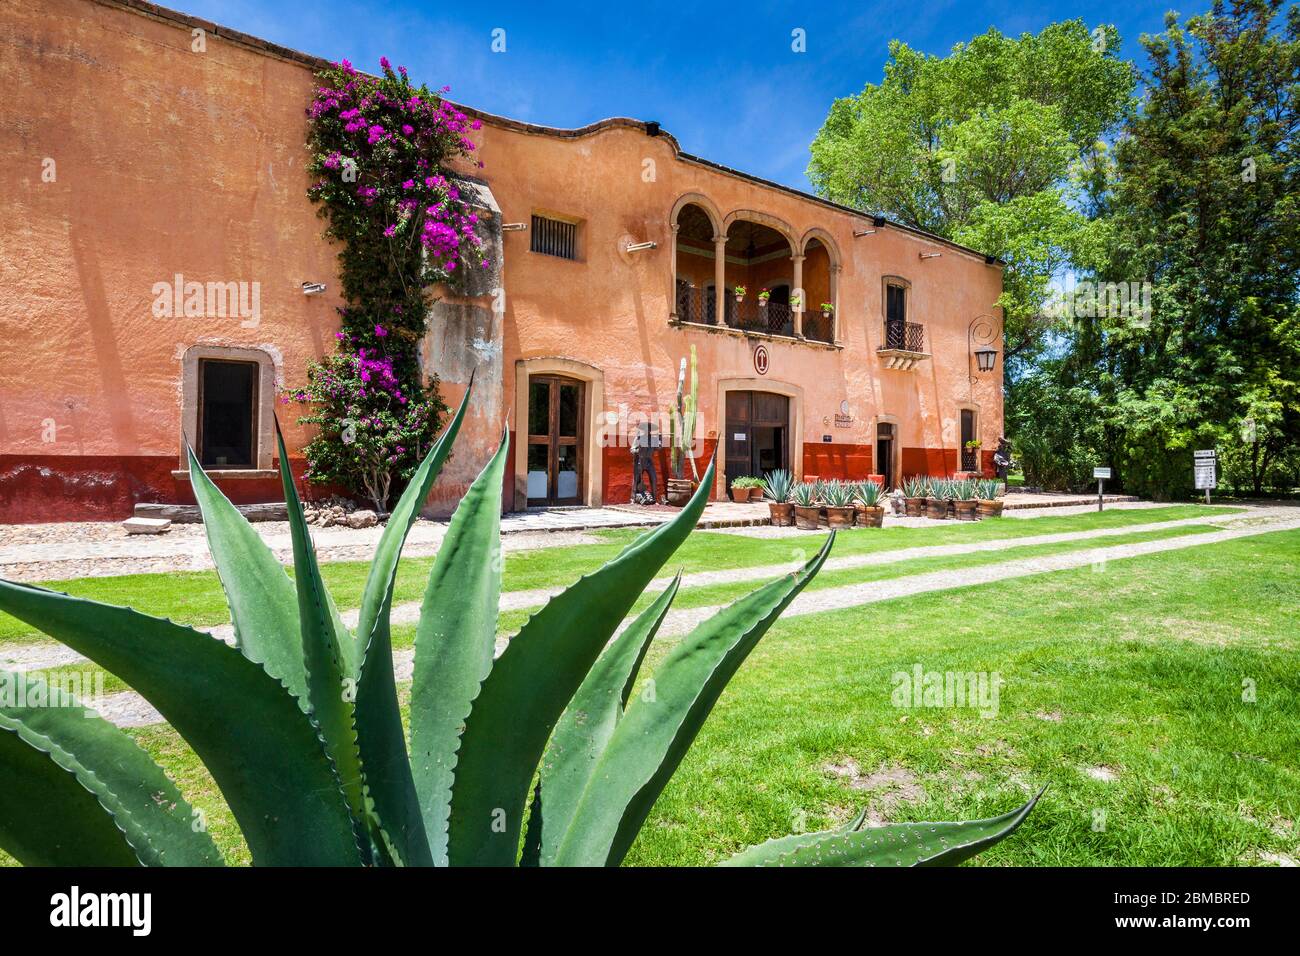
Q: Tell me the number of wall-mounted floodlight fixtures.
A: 3